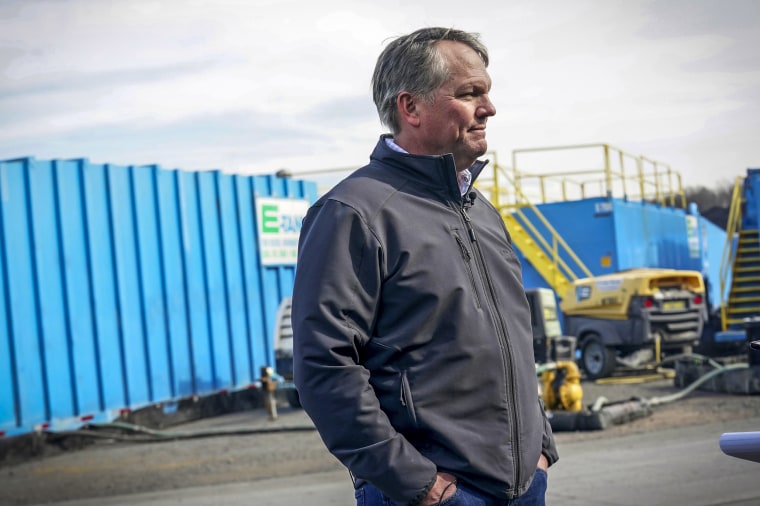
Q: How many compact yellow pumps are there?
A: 1